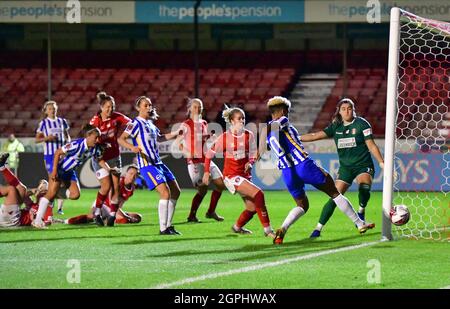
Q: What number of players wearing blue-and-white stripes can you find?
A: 4